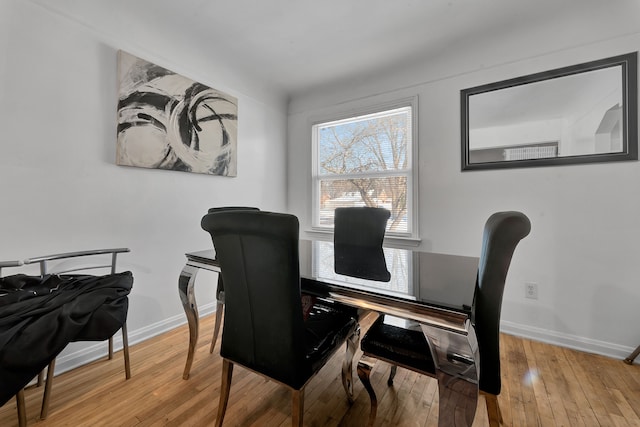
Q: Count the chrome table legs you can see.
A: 2